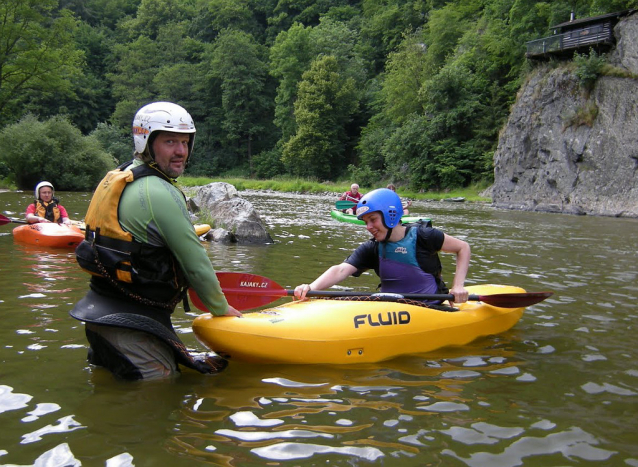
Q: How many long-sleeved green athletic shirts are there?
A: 1